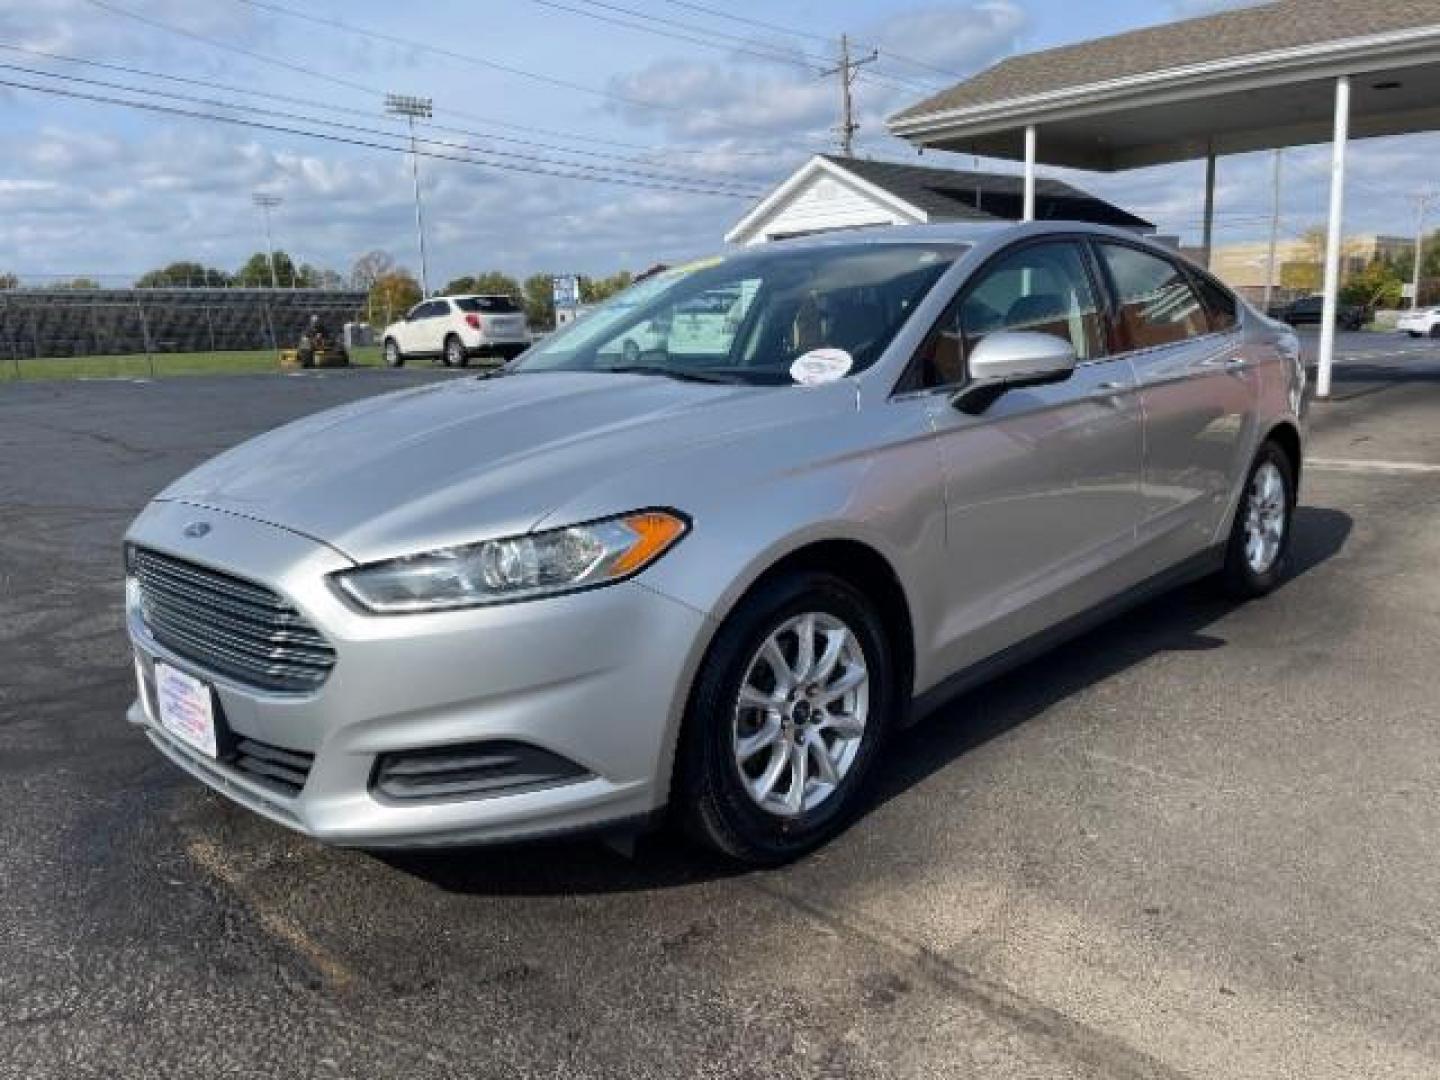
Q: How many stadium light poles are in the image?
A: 2